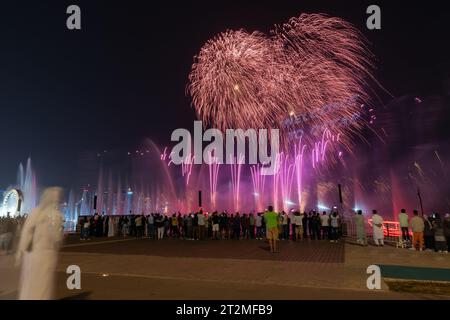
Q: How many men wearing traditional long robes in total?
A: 3